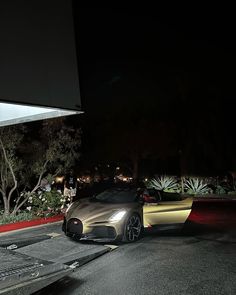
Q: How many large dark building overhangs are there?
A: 1